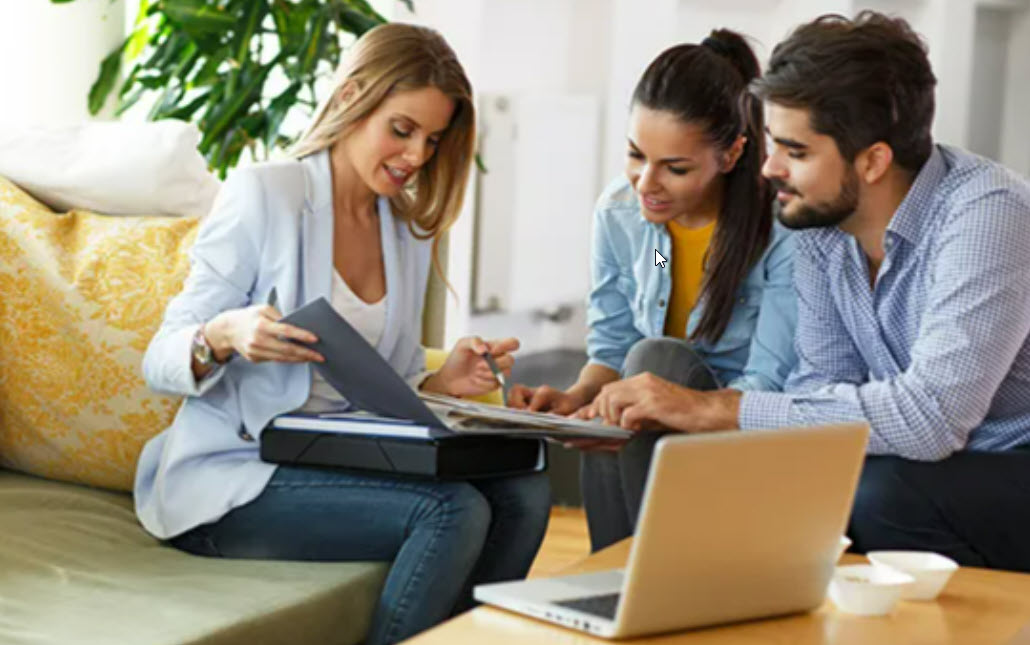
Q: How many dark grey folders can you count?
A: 1